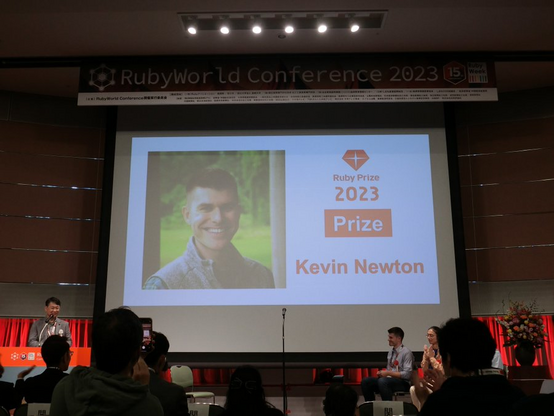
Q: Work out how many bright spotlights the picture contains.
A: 6